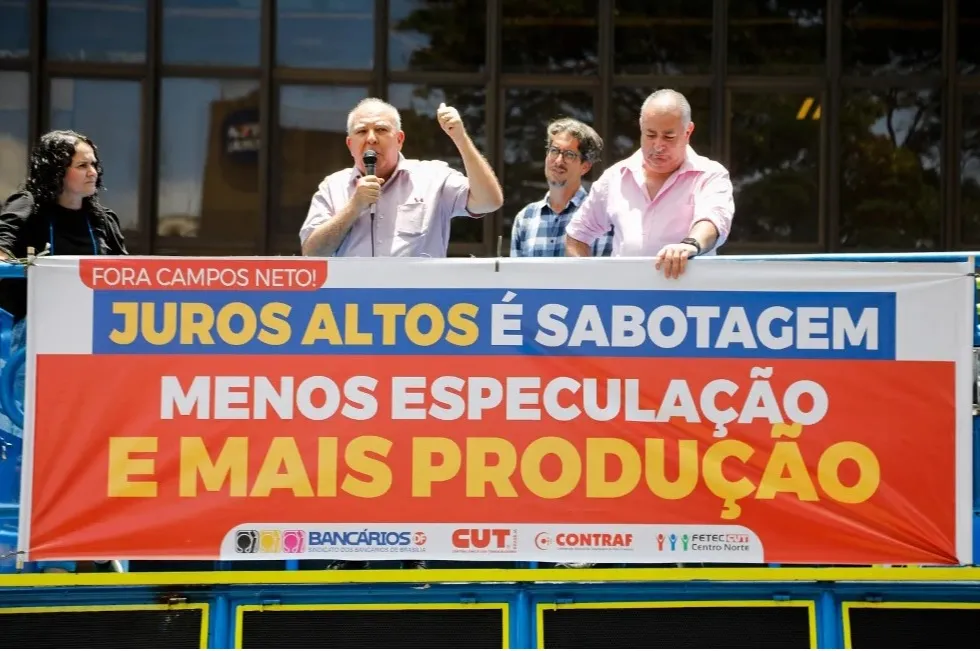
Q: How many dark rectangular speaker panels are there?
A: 4